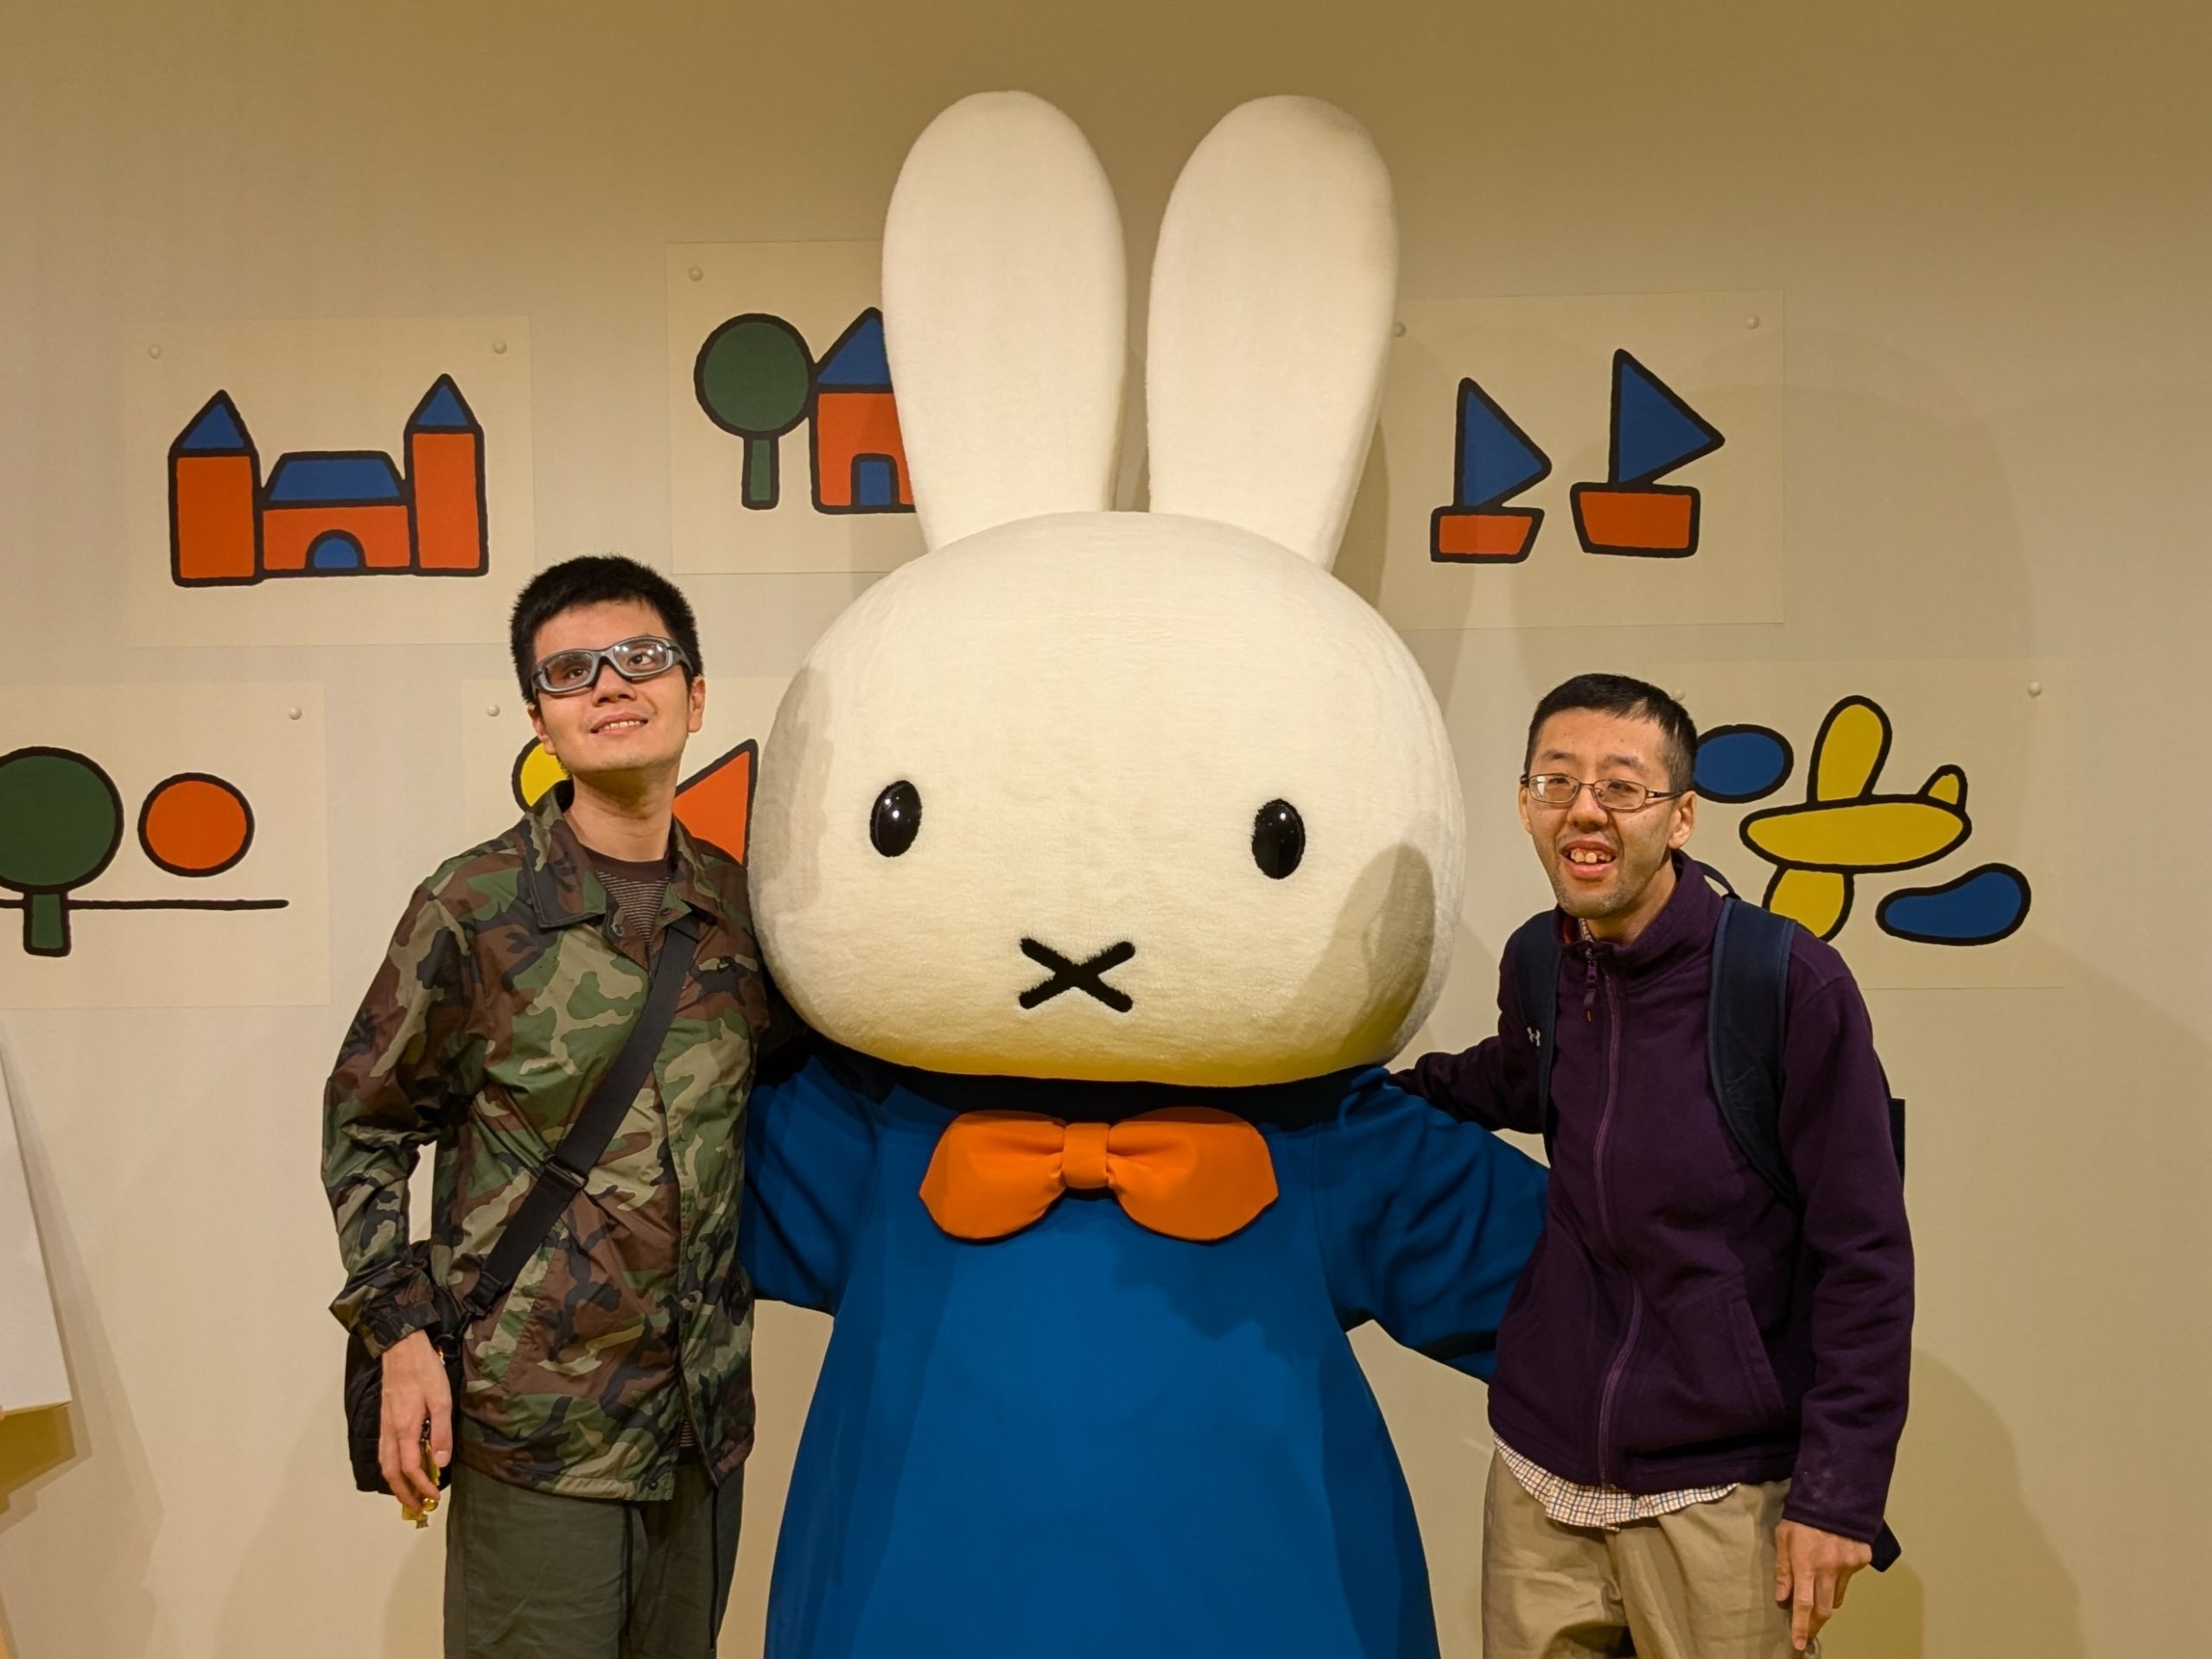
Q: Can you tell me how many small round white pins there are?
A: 9